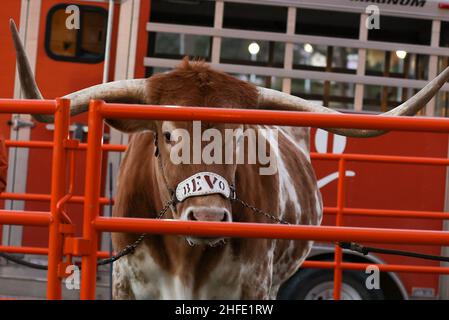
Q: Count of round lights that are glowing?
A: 3